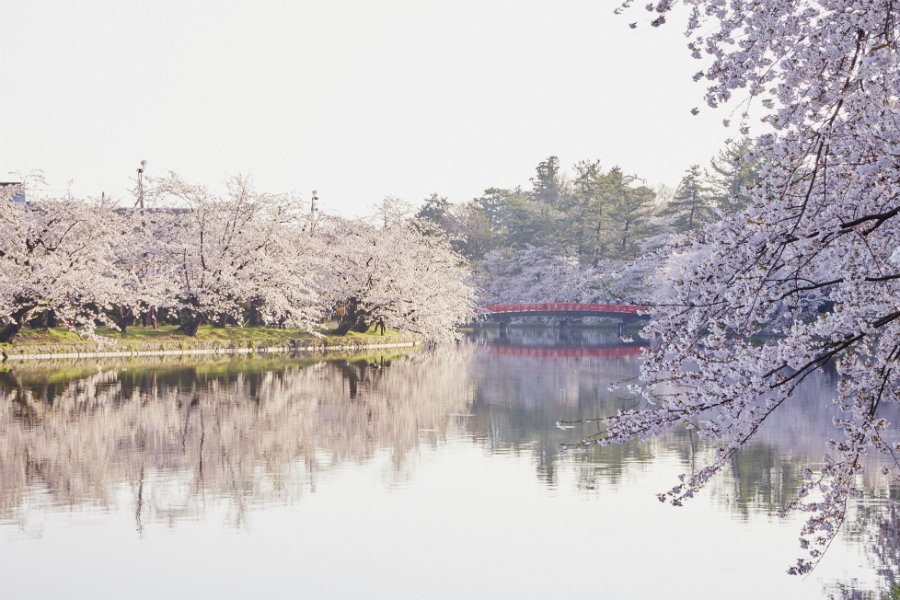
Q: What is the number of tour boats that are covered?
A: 0